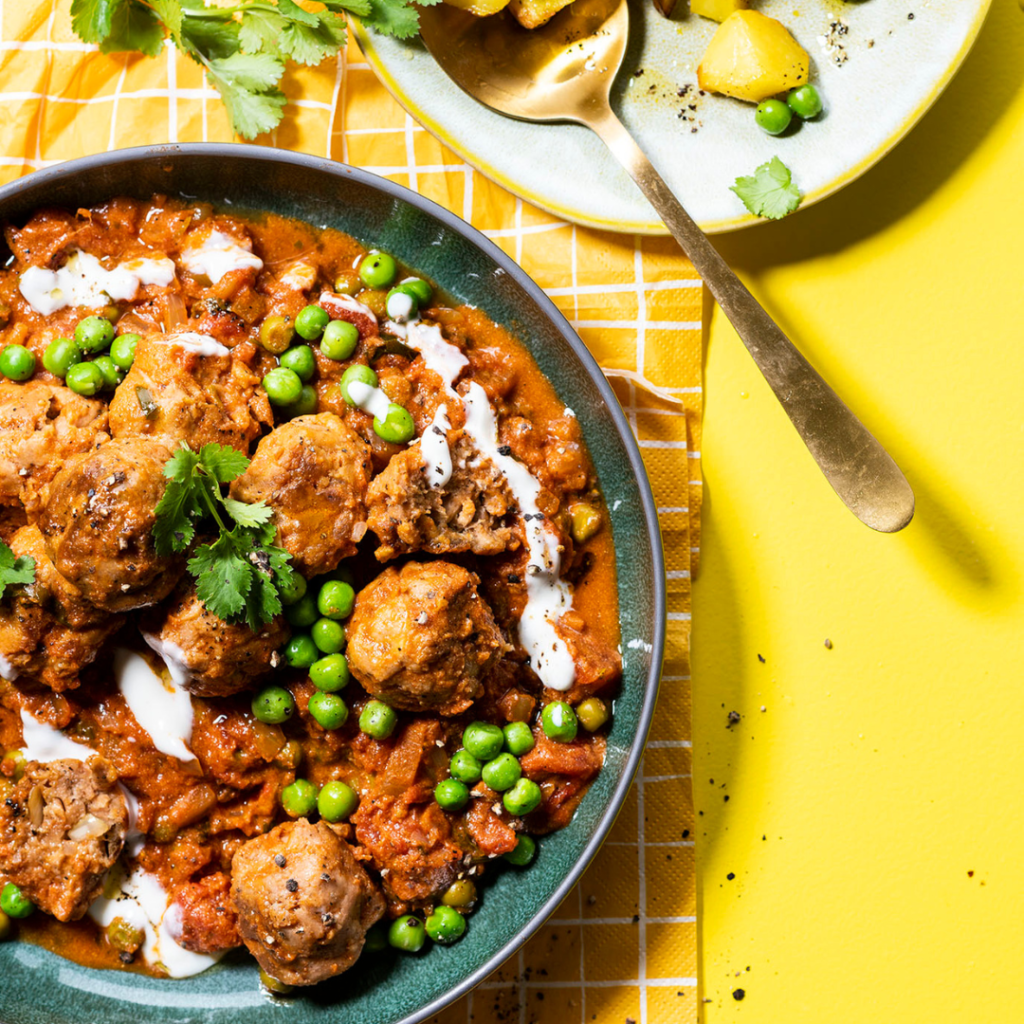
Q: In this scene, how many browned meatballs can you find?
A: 10